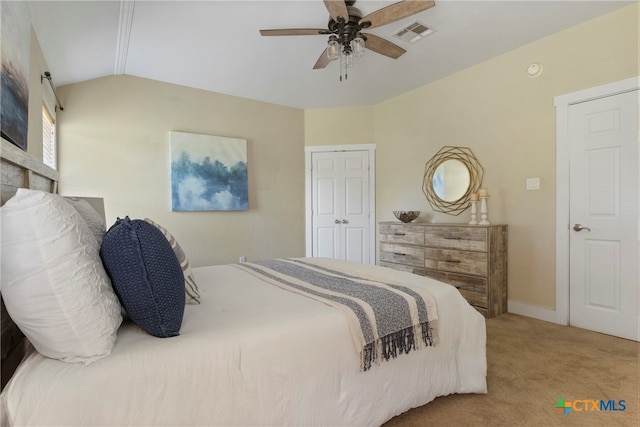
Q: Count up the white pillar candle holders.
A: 2